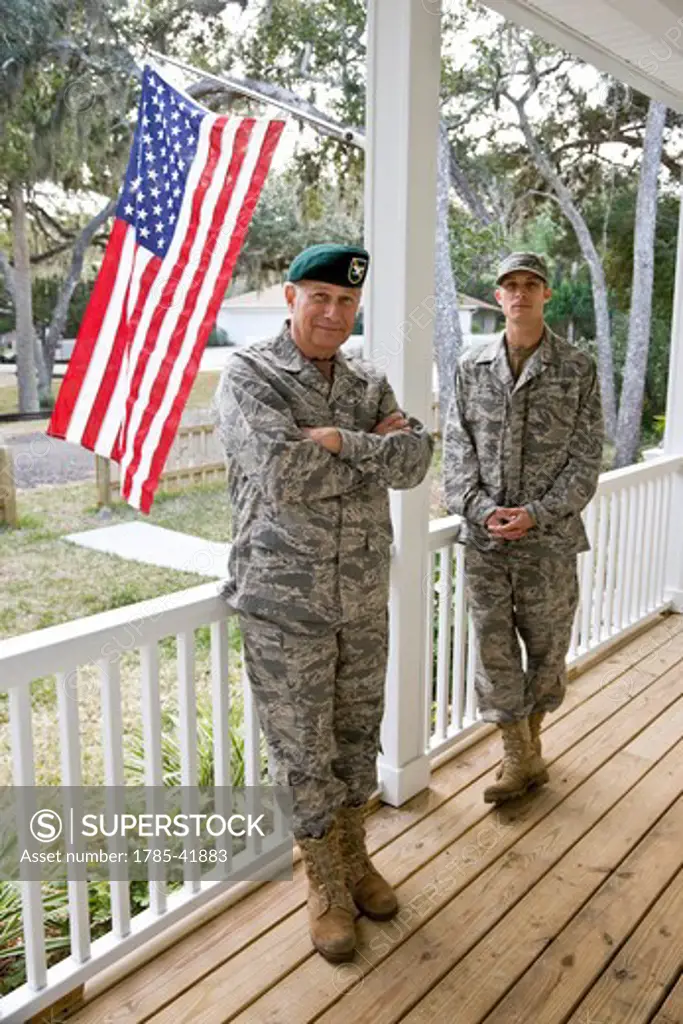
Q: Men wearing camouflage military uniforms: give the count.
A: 2